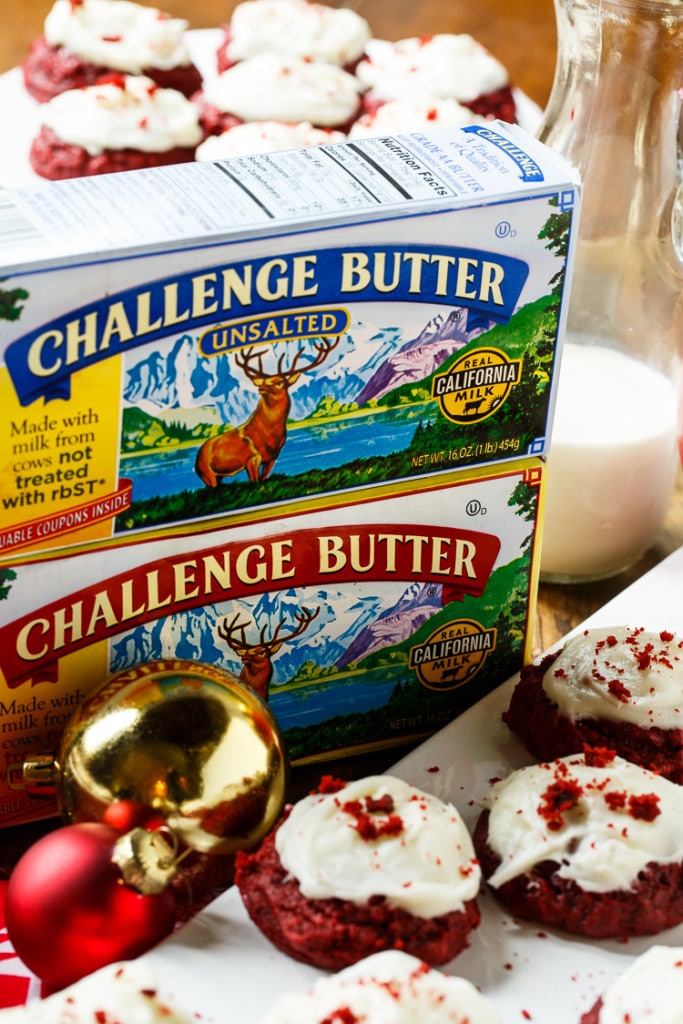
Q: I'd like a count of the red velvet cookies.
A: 13